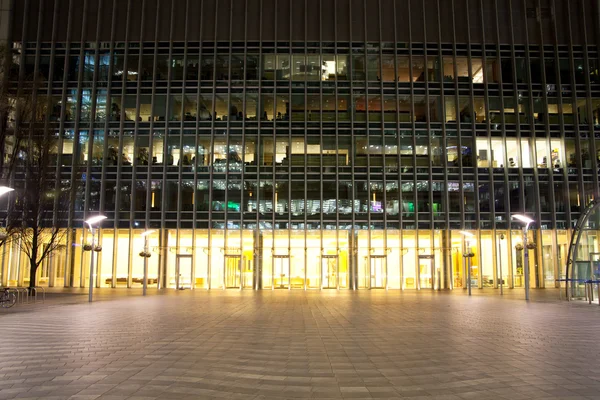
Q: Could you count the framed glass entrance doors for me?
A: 6